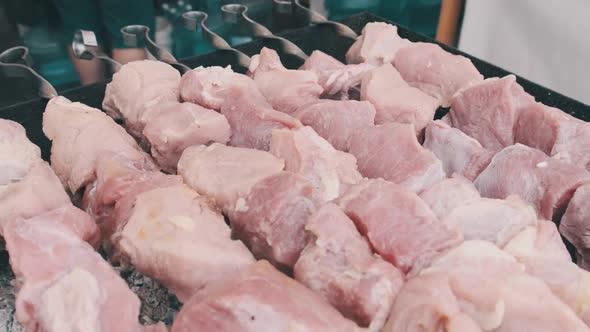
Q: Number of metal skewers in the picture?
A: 6